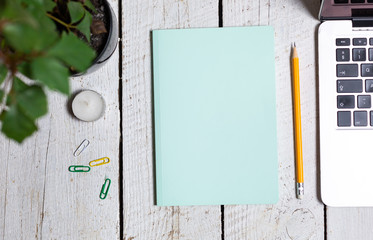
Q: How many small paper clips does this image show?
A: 4